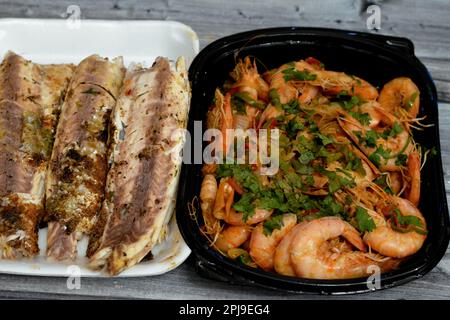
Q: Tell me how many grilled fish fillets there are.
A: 3